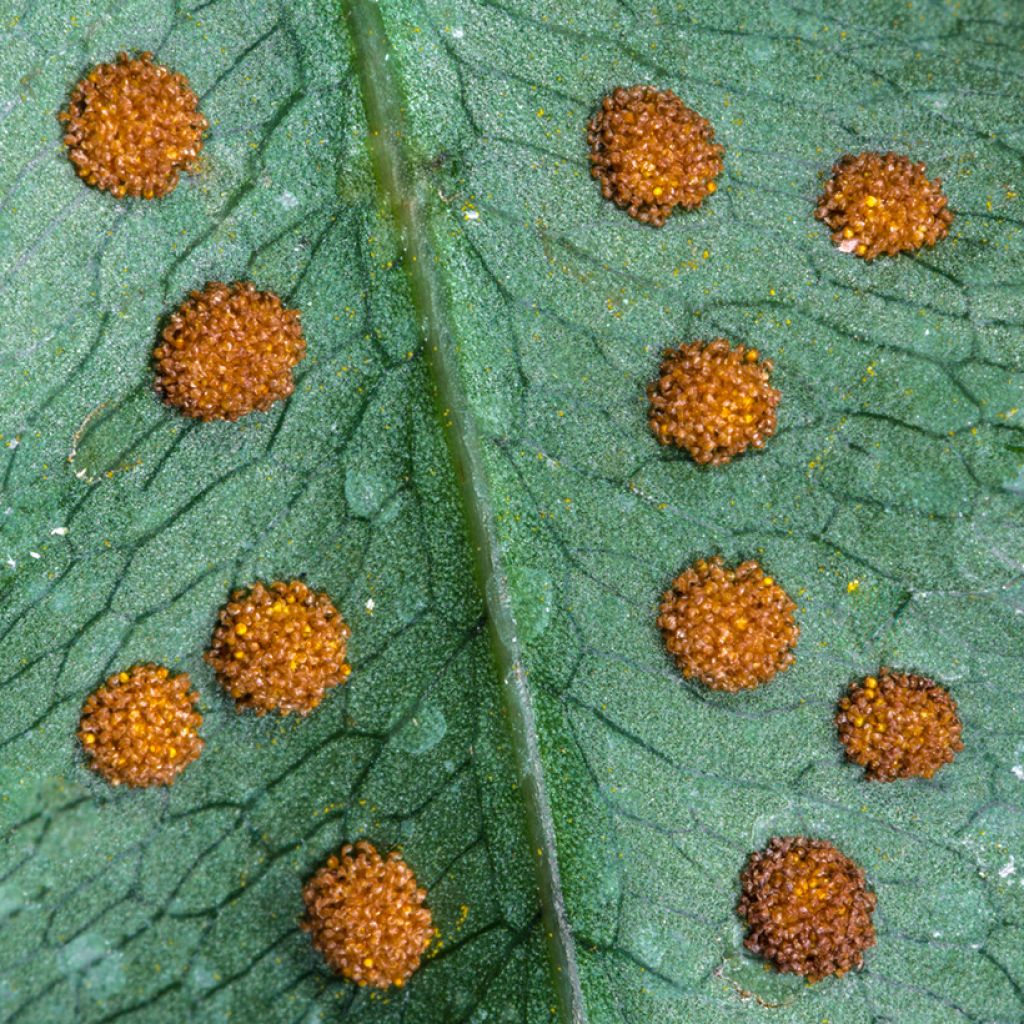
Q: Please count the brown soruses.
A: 11